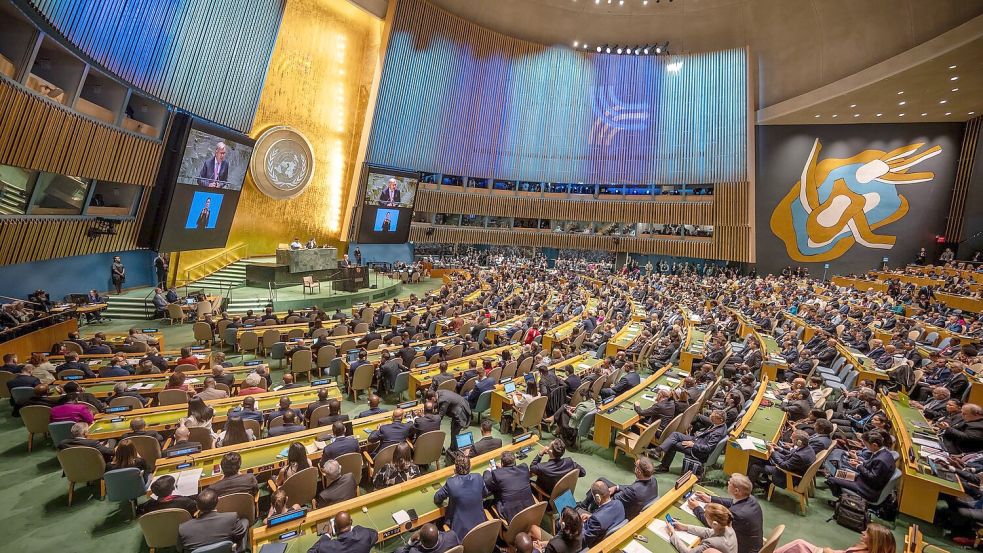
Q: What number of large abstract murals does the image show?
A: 1